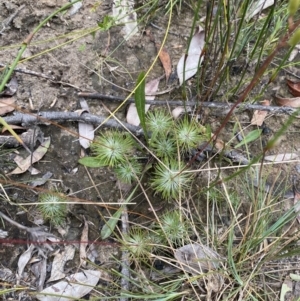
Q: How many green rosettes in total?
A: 9